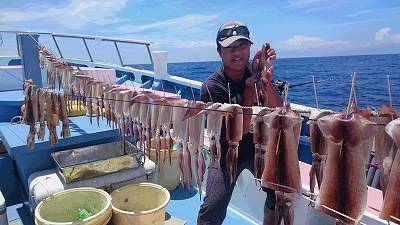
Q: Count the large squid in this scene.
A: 3